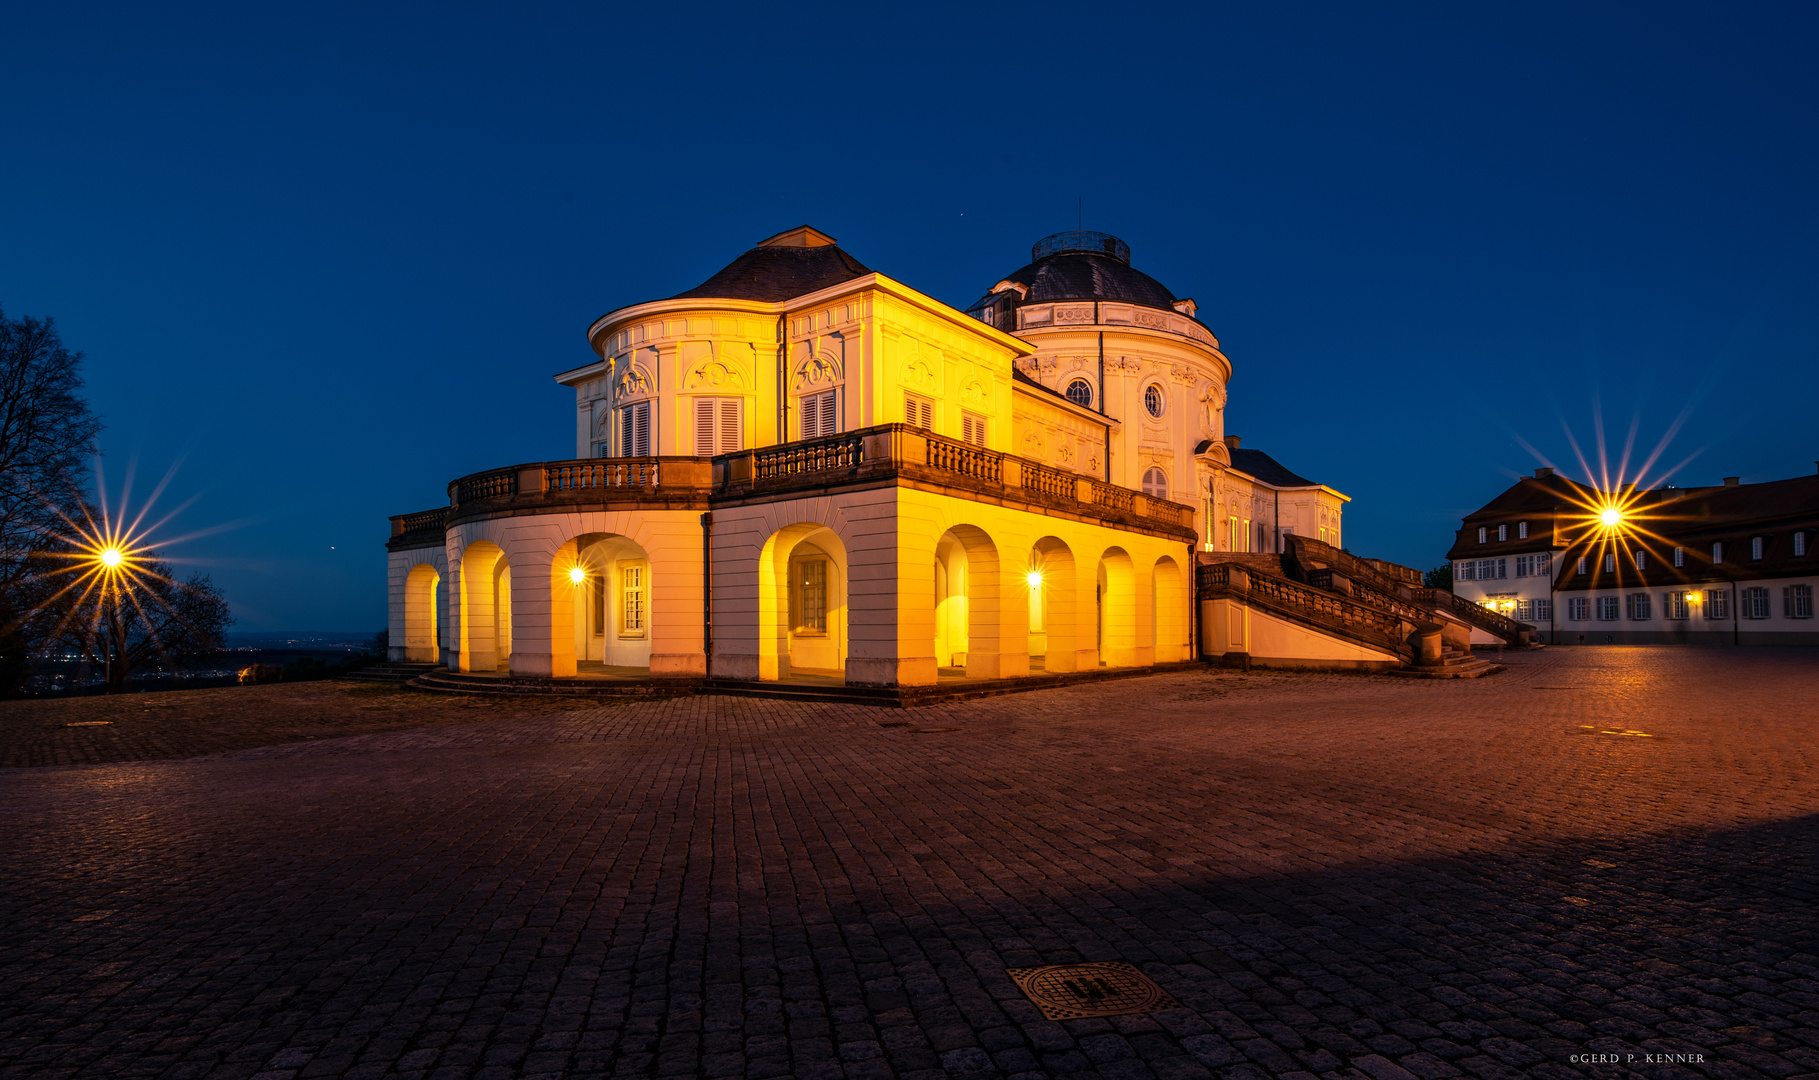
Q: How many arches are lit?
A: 8